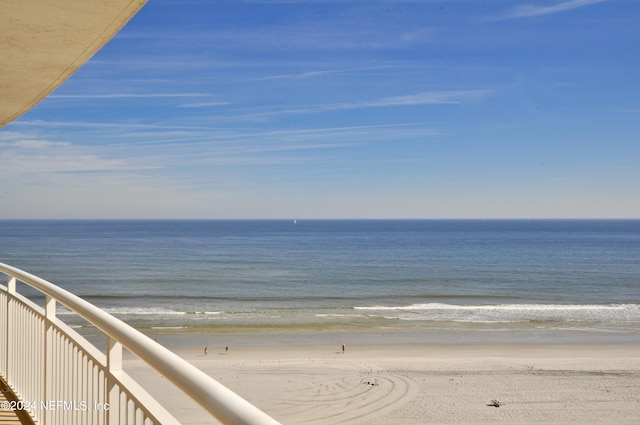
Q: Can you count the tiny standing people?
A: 3